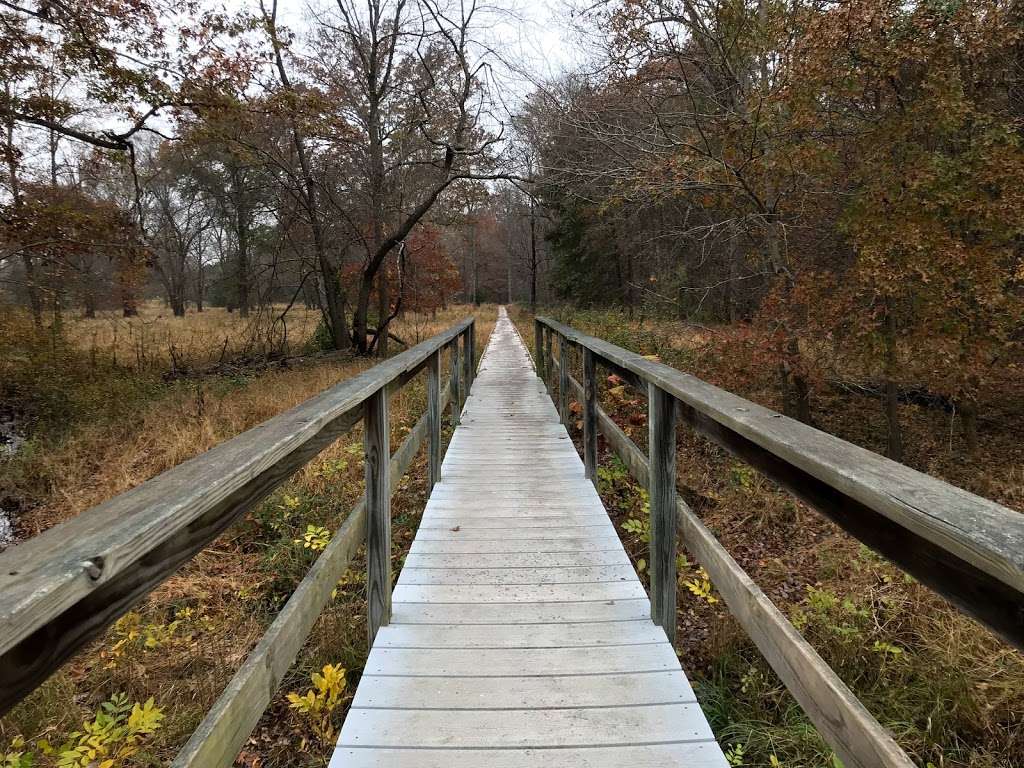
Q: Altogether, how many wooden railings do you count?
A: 2